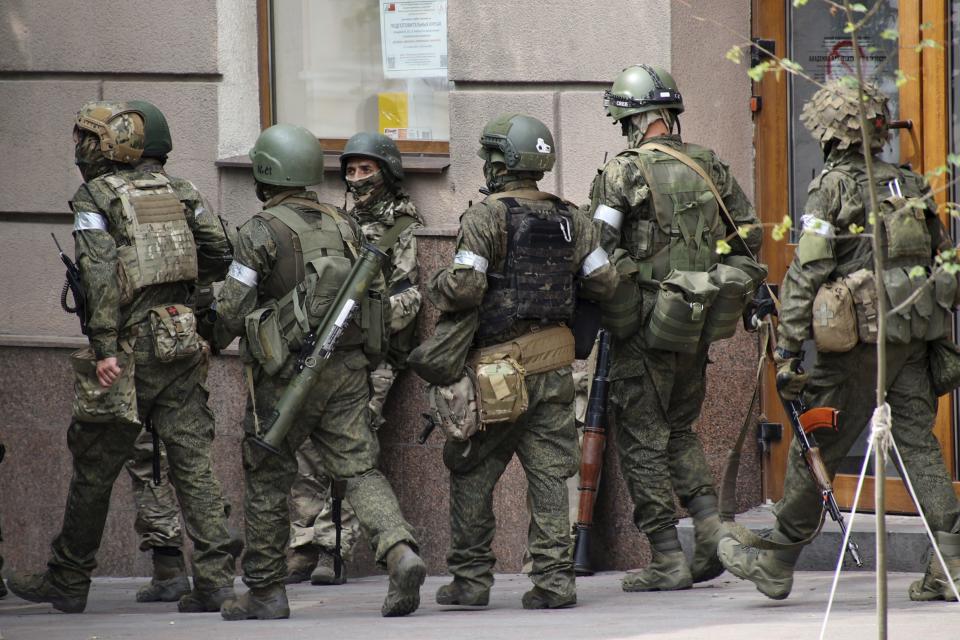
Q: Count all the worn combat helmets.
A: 7